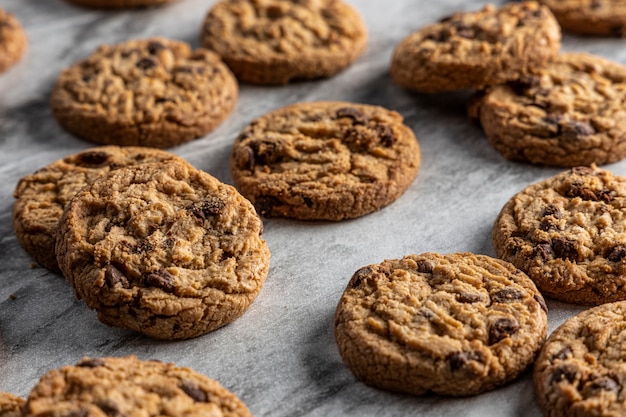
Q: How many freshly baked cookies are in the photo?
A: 15